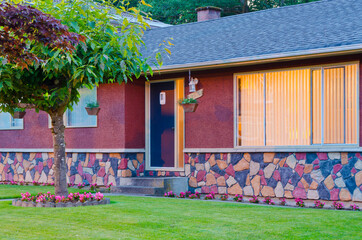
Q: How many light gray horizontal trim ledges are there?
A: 2